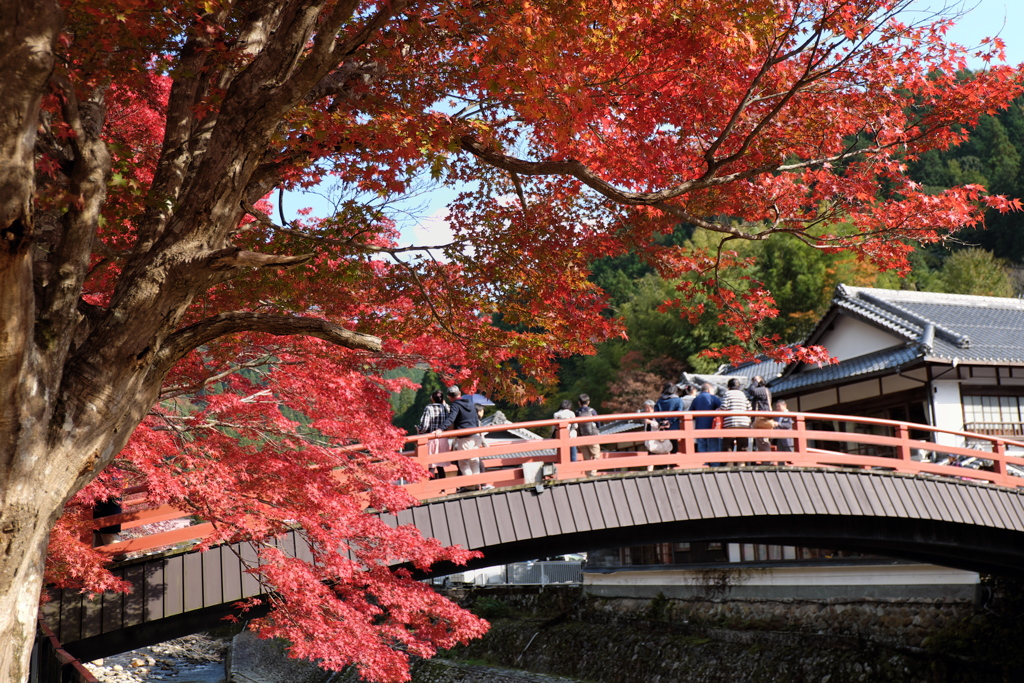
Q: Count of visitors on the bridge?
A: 12